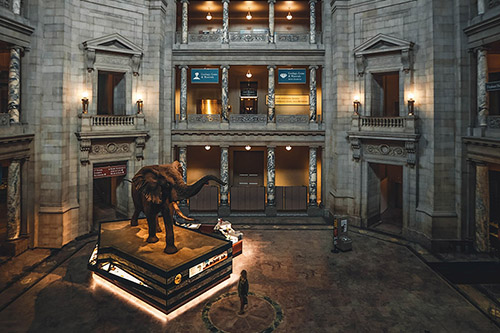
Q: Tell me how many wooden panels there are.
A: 3